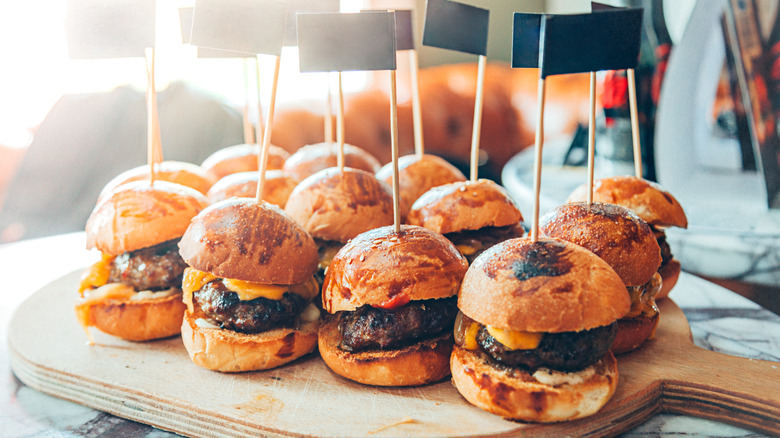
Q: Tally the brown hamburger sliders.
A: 13